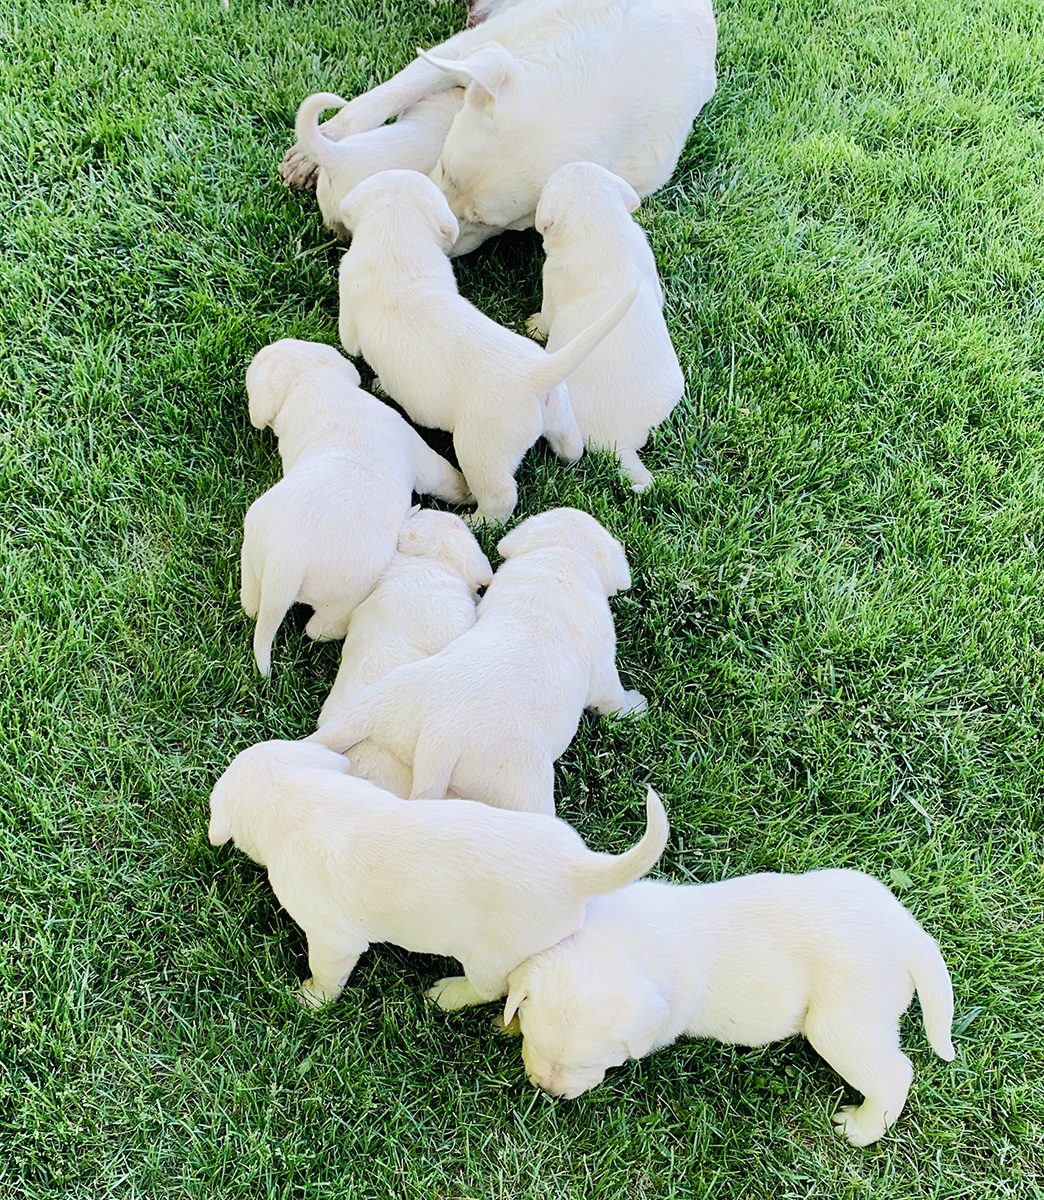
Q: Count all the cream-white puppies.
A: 8